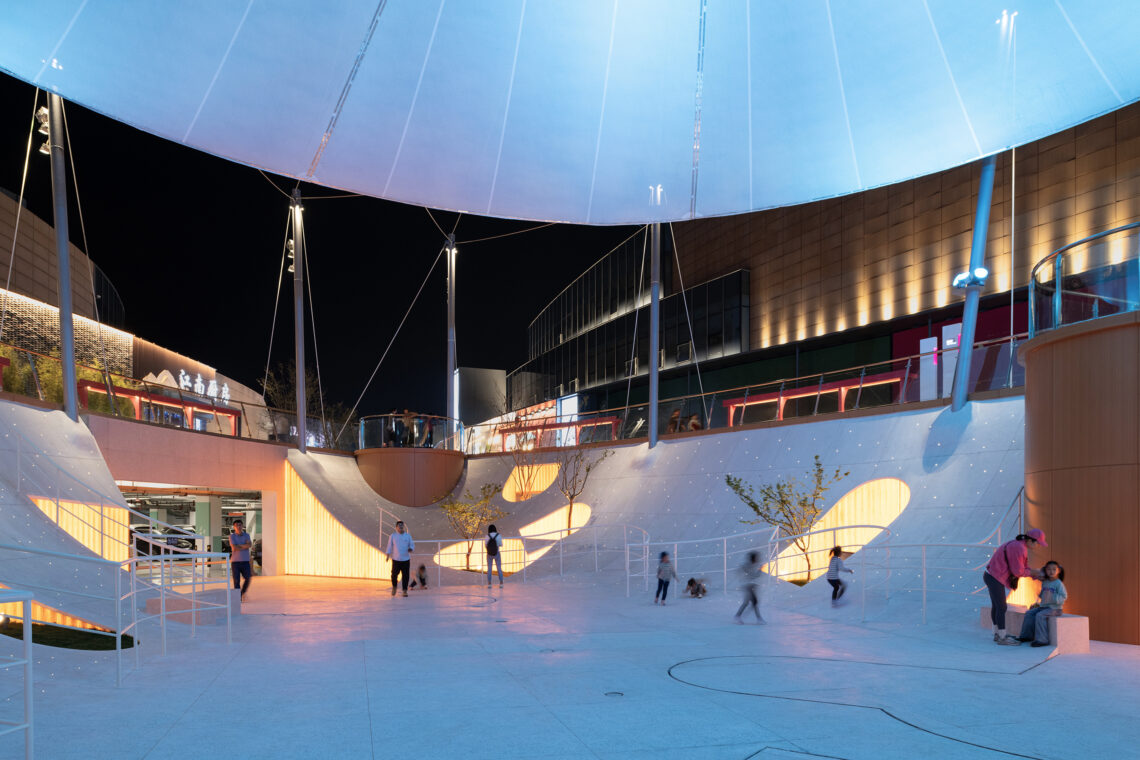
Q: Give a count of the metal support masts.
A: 5